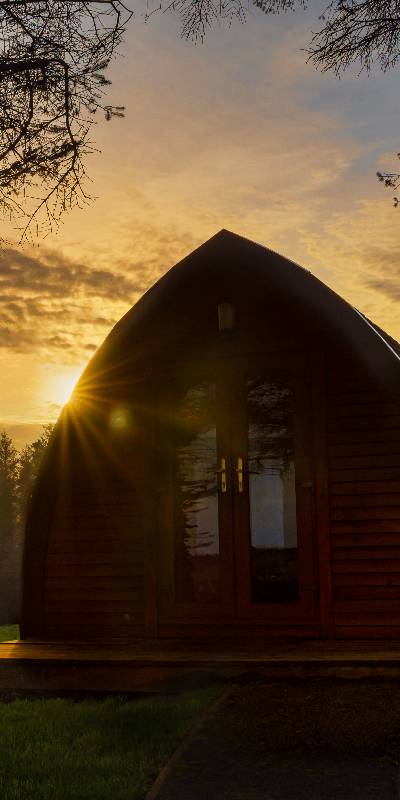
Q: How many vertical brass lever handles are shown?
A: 2